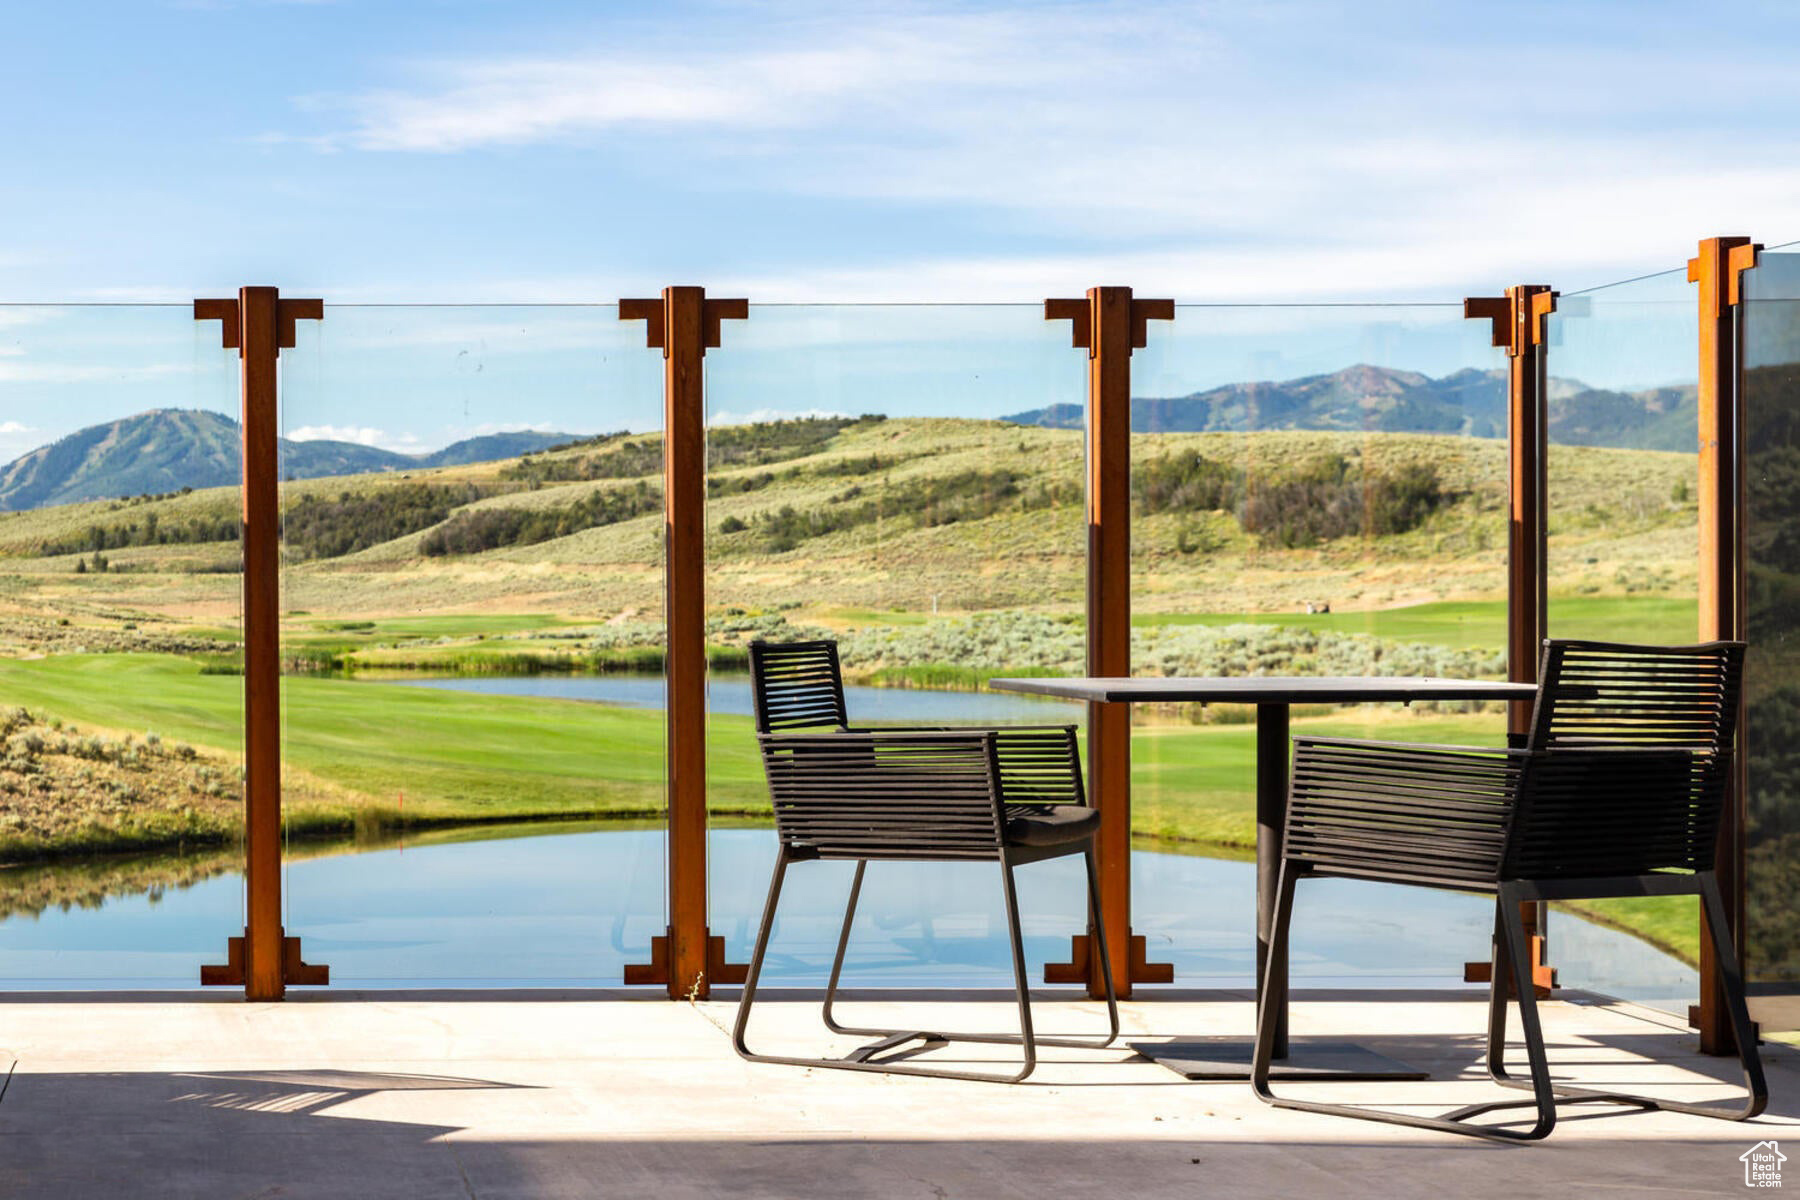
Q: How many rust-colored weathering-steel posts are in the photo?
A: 5